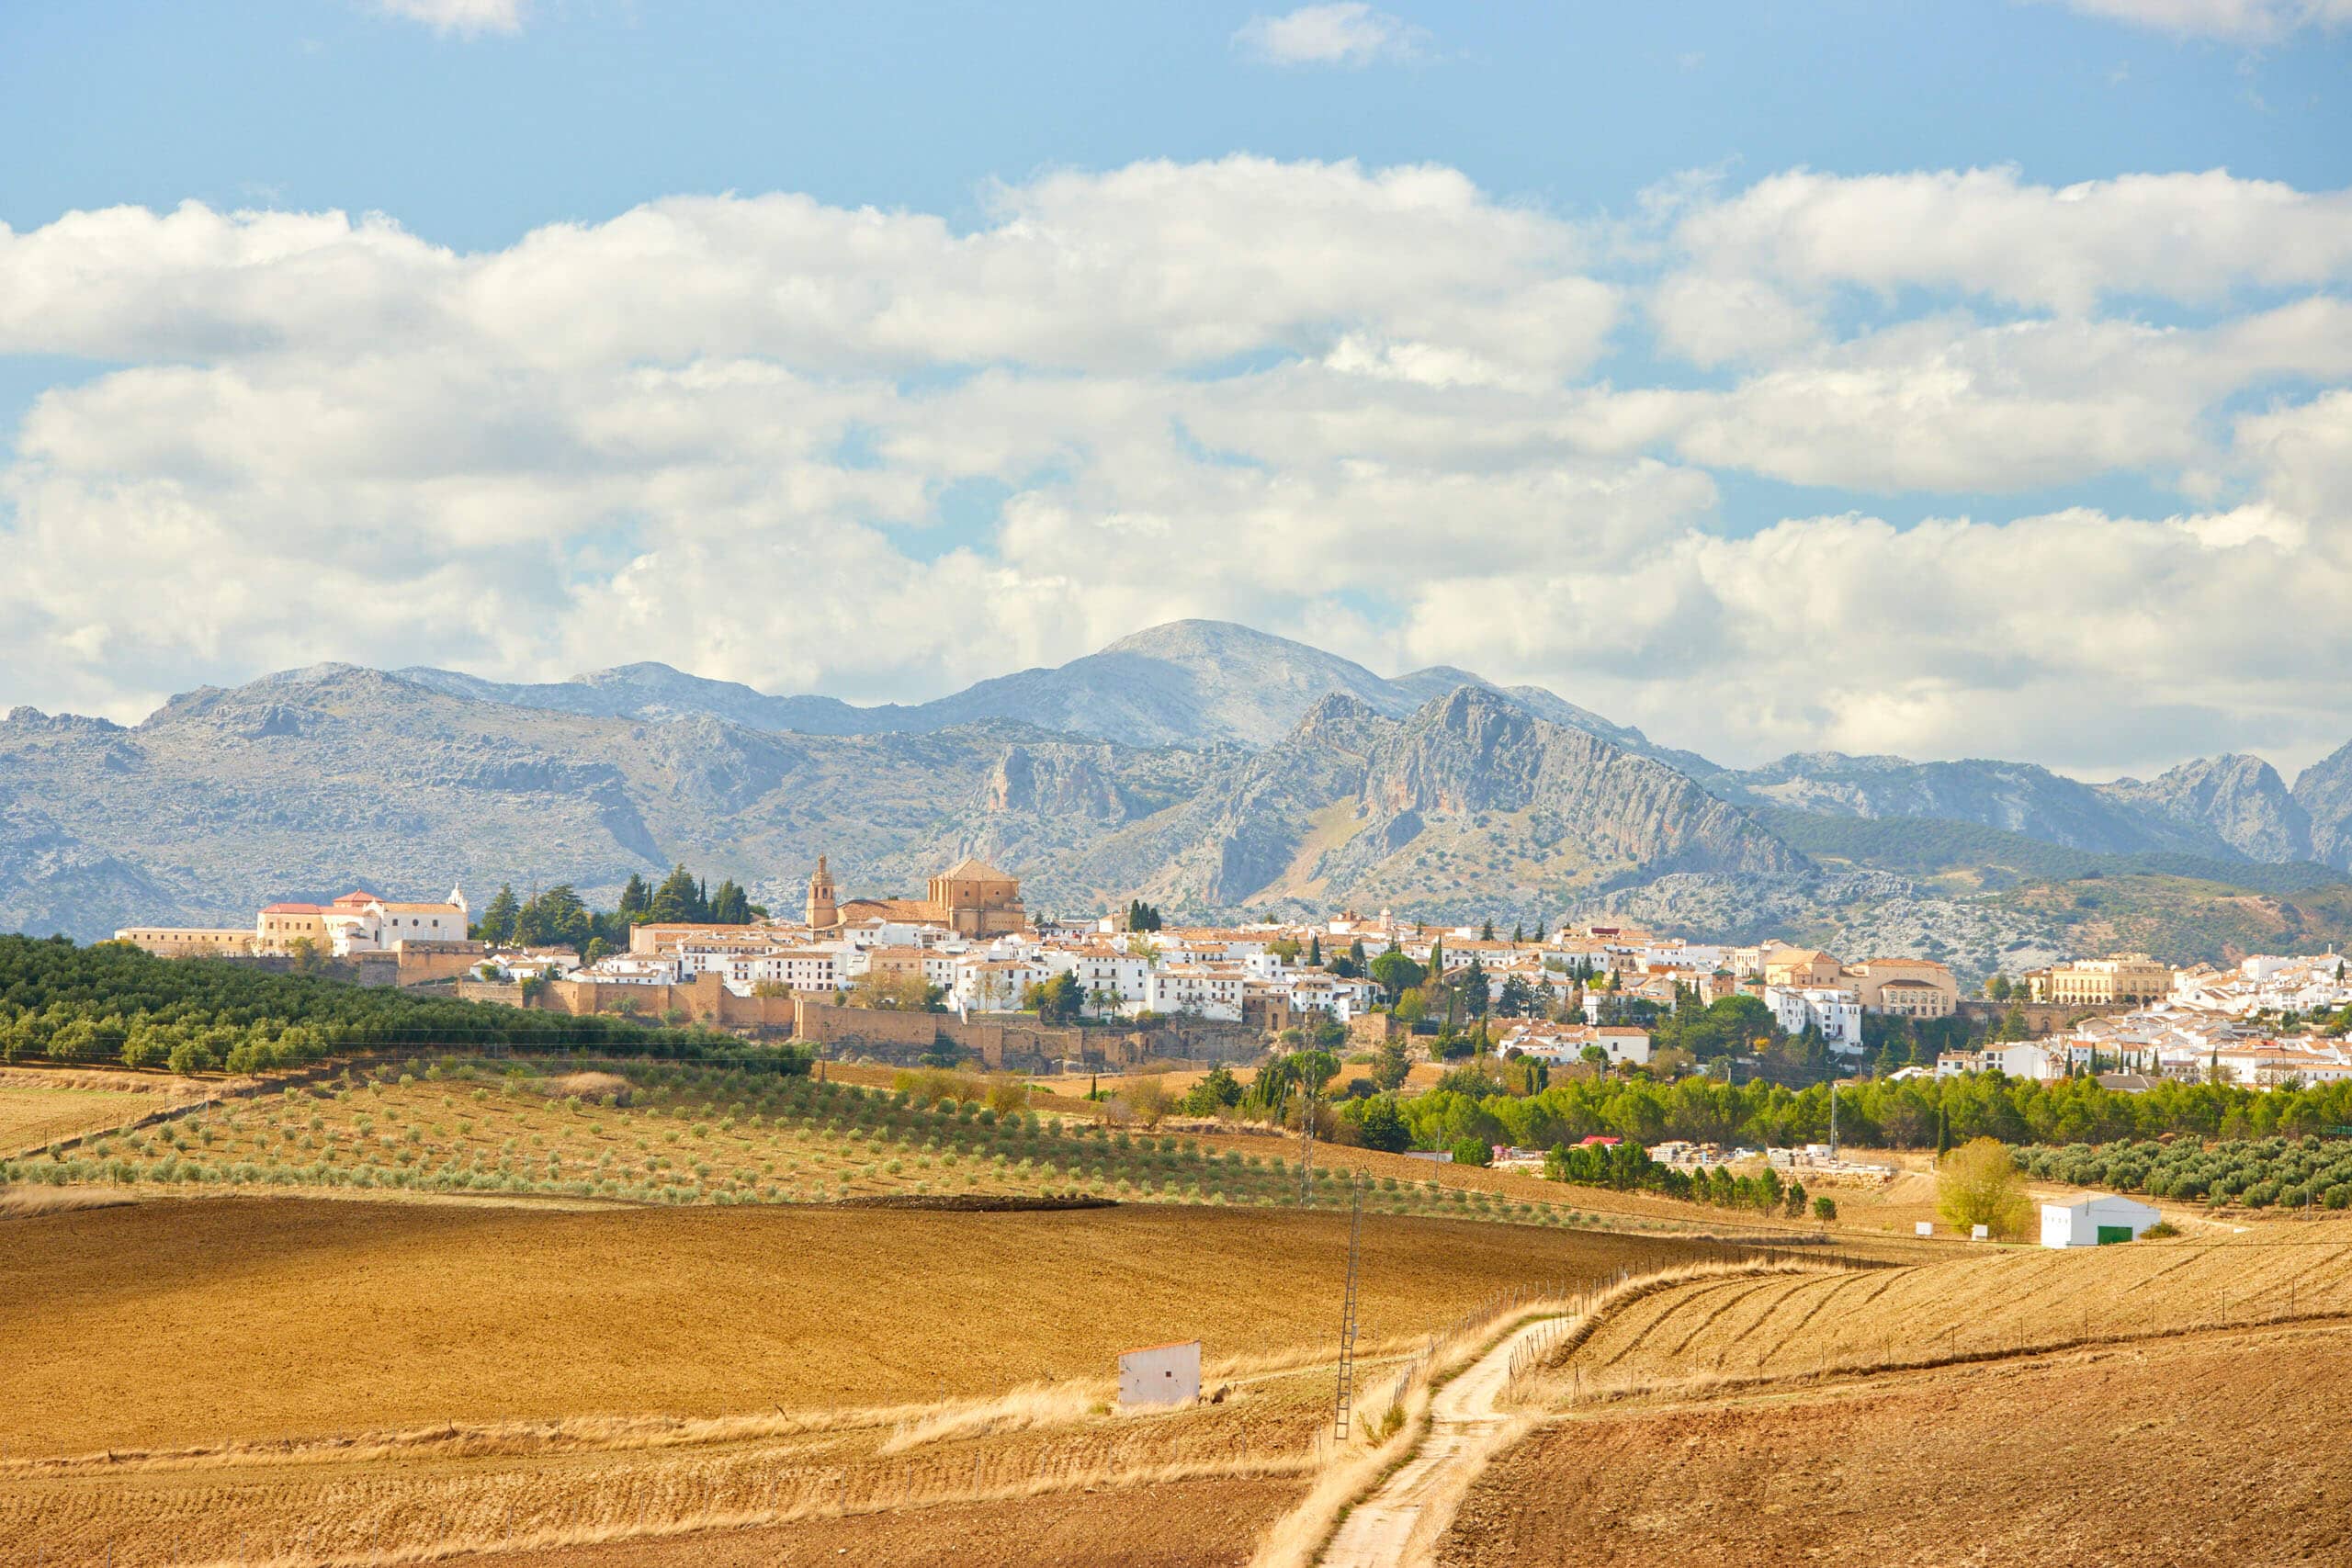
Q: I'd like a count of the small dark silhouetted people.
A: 0